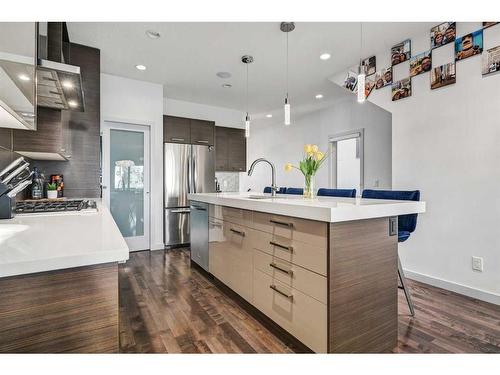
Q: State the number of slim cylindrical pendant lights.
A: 3